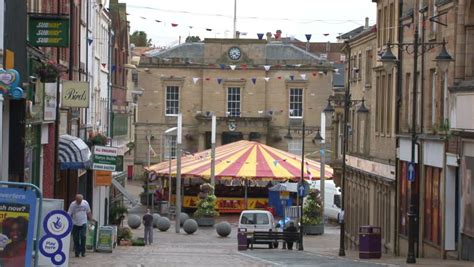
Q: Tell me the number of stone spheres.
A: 6